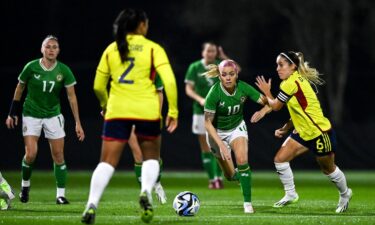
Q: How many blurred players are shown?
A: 1